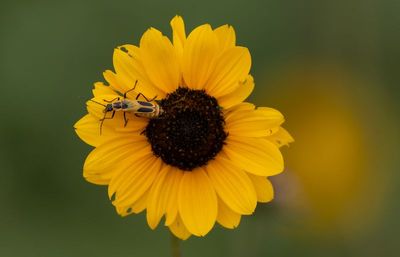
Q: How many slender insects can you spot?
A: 1